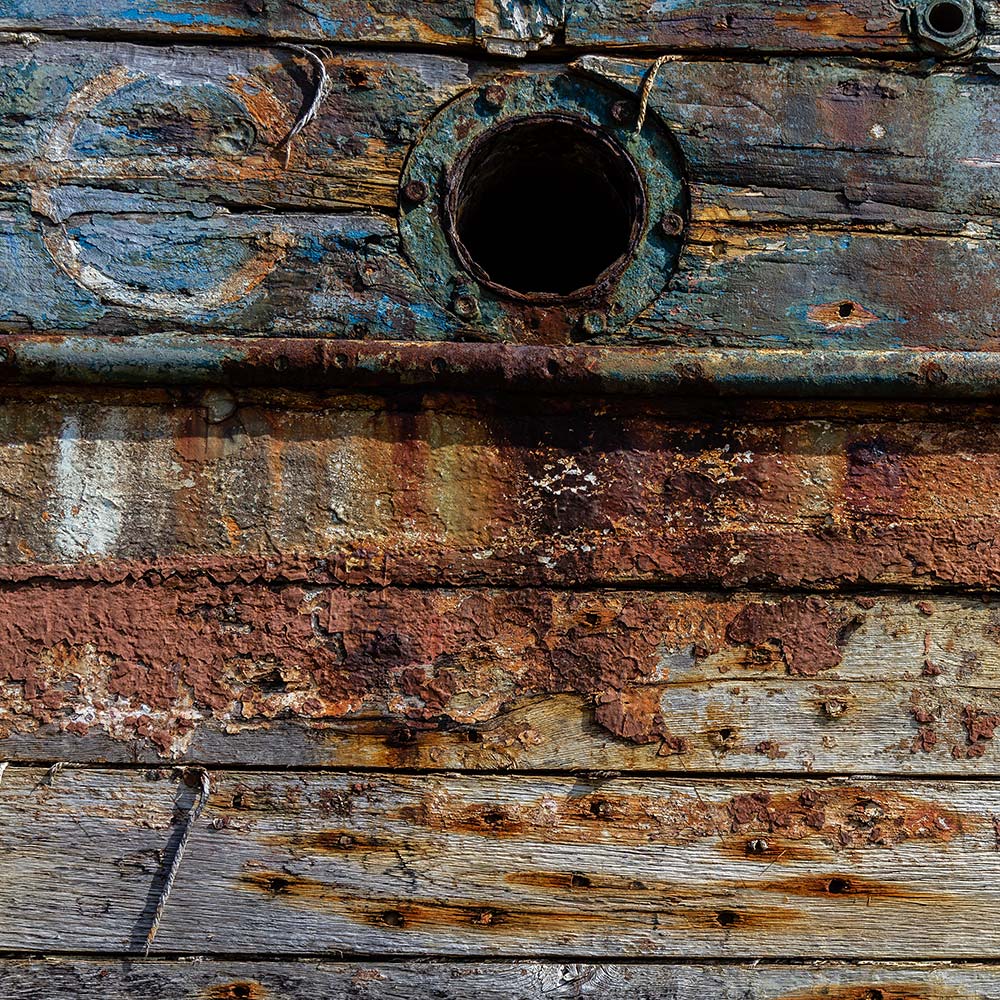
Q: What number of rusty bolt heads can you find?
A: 6